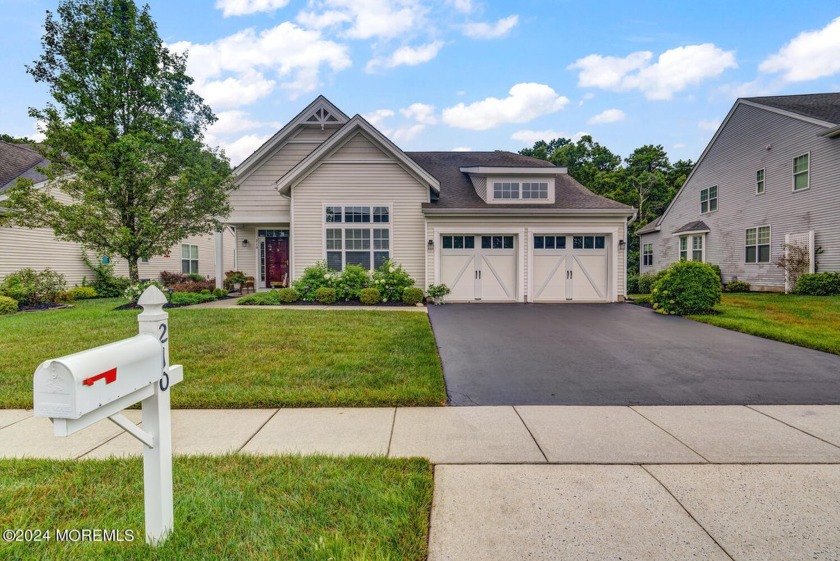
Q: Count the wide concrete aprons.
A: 1